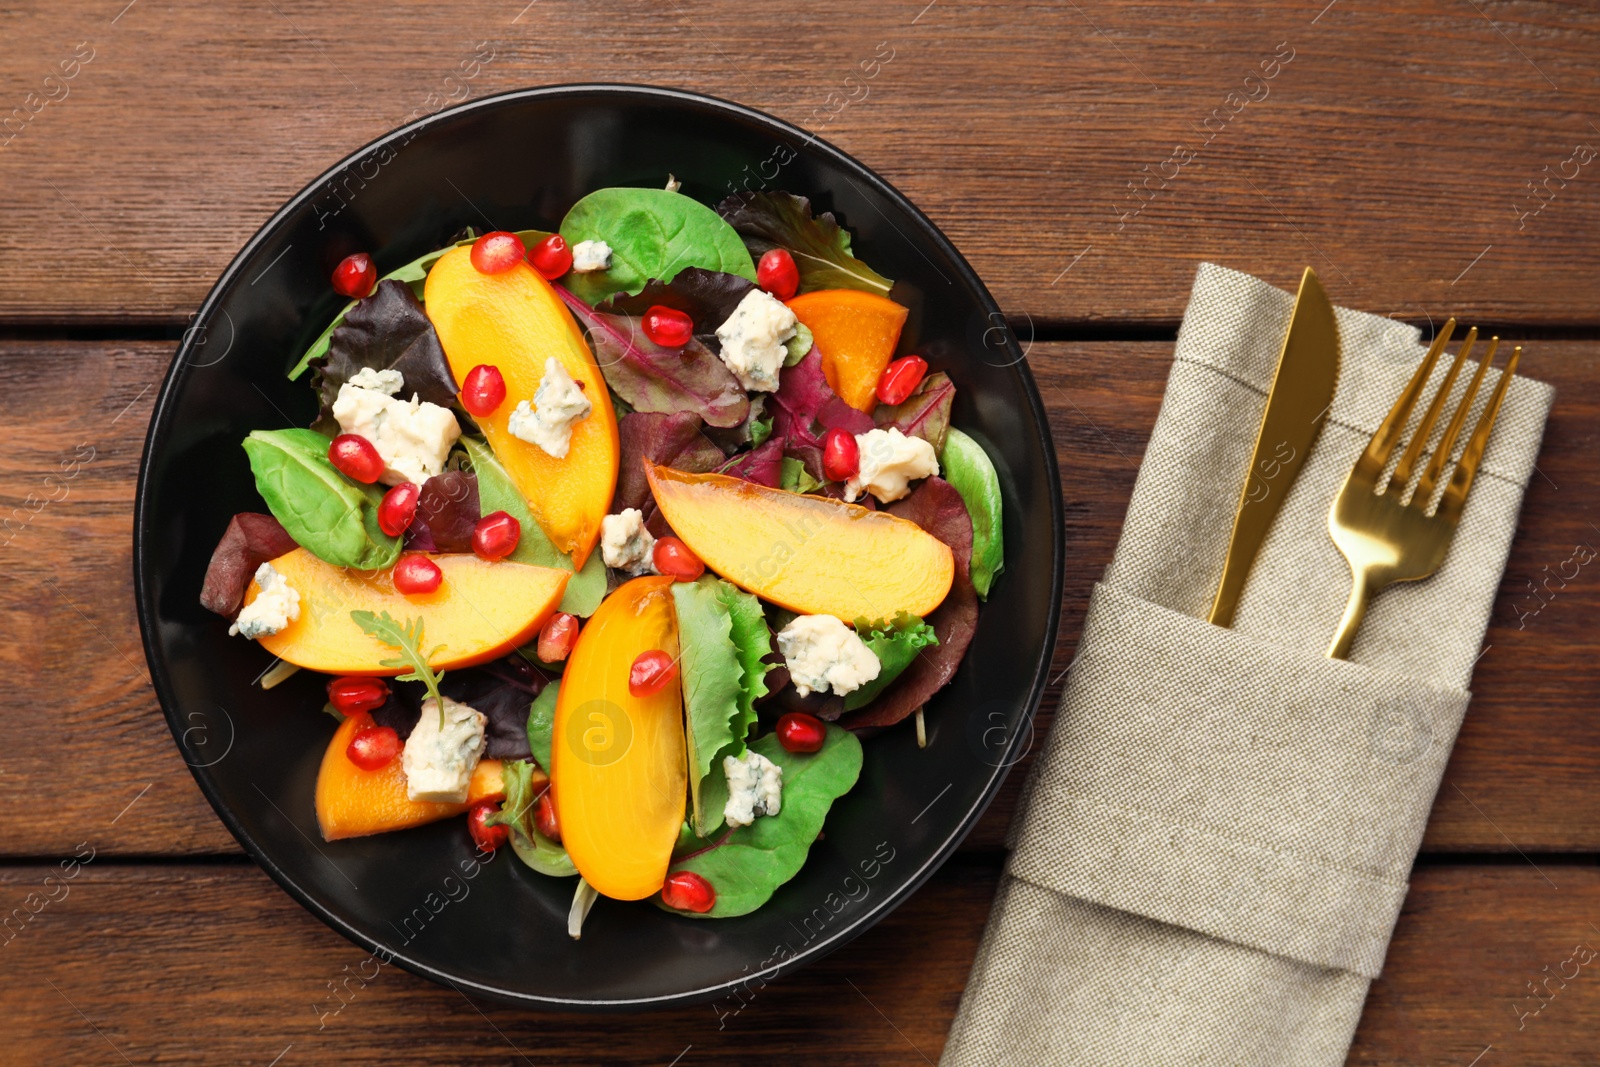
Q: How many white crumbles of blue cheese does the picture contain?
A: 10